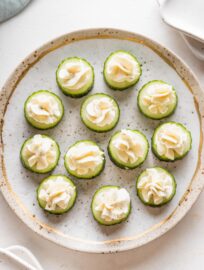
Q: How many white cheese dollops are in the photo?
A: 12